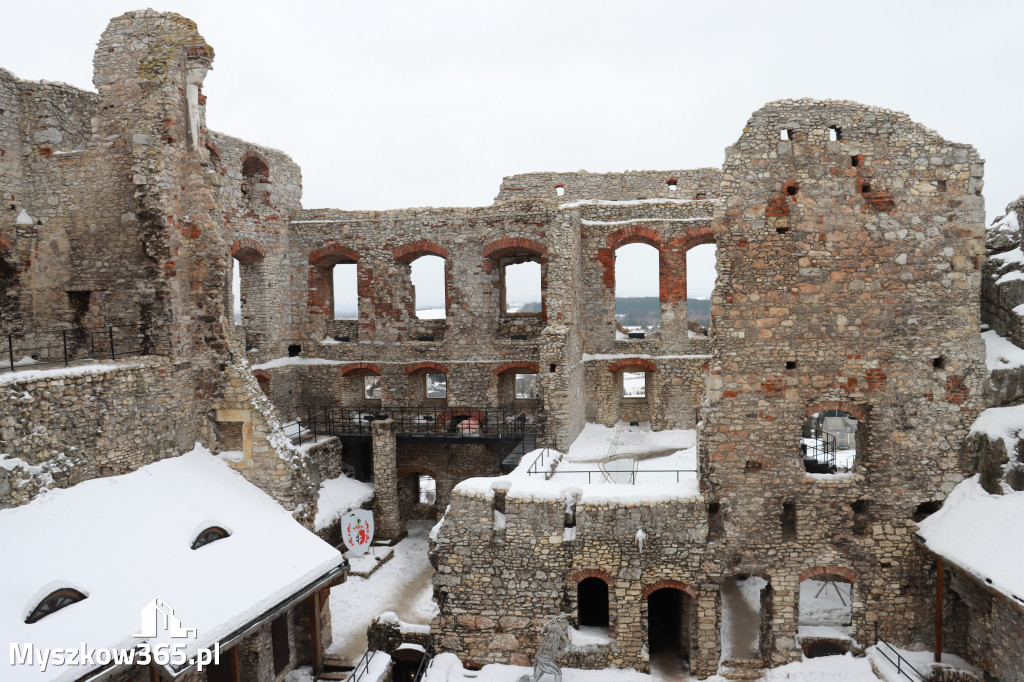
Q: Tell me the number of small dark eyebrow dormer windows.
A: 2